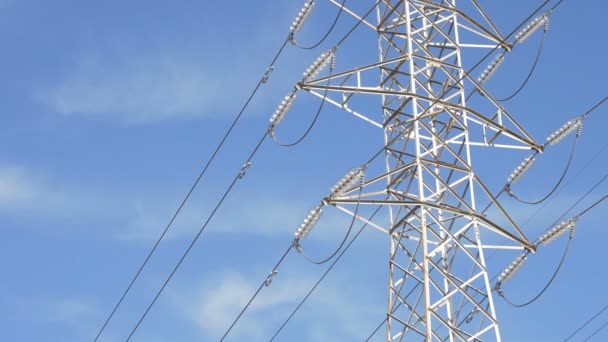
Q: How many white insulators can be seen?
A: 11